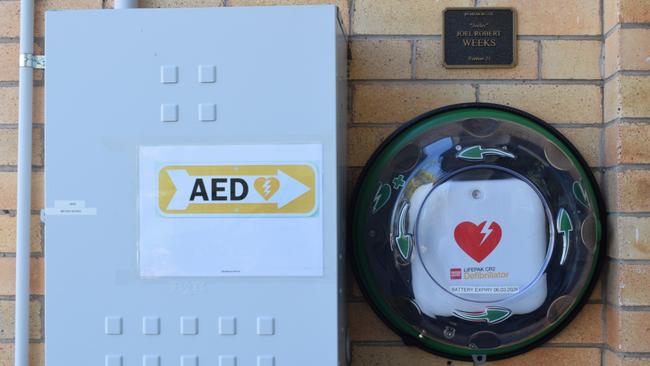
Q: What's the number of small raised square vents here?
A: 14